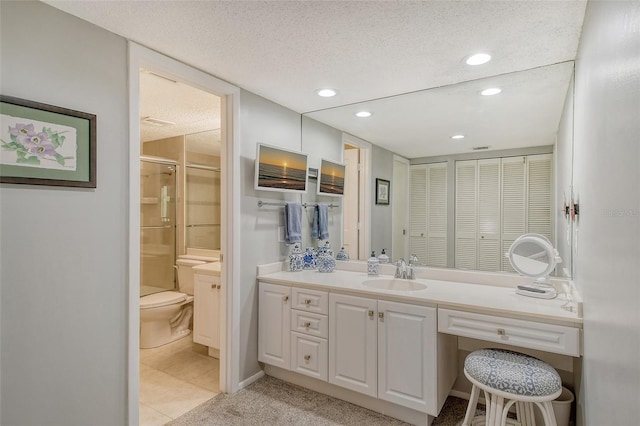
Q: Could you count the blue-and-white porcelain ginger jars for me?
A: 3